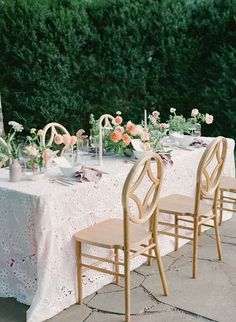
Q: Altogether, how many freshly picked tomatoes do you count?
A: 0